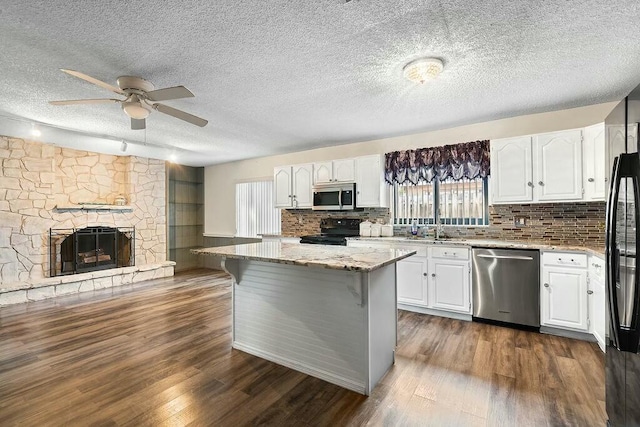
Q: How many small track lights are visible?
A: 3